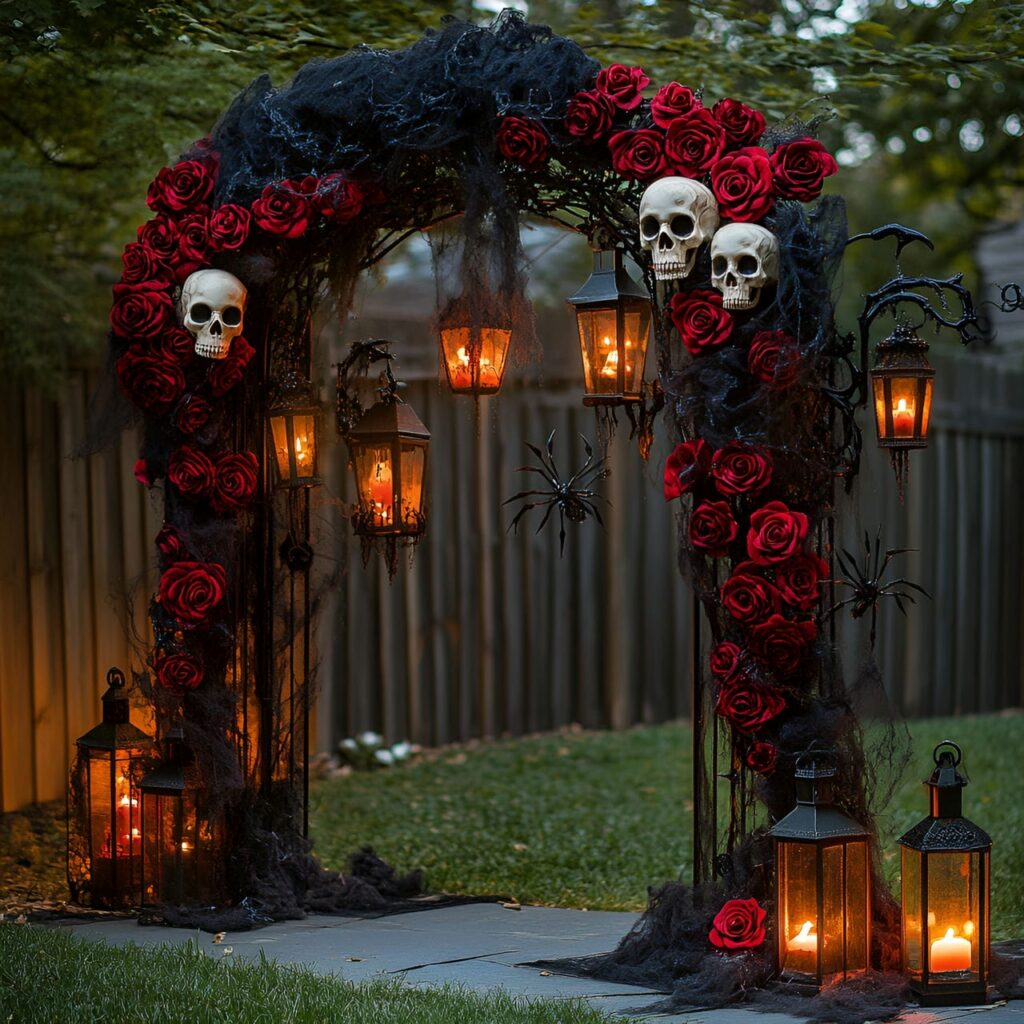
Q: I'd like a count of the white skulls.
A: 3